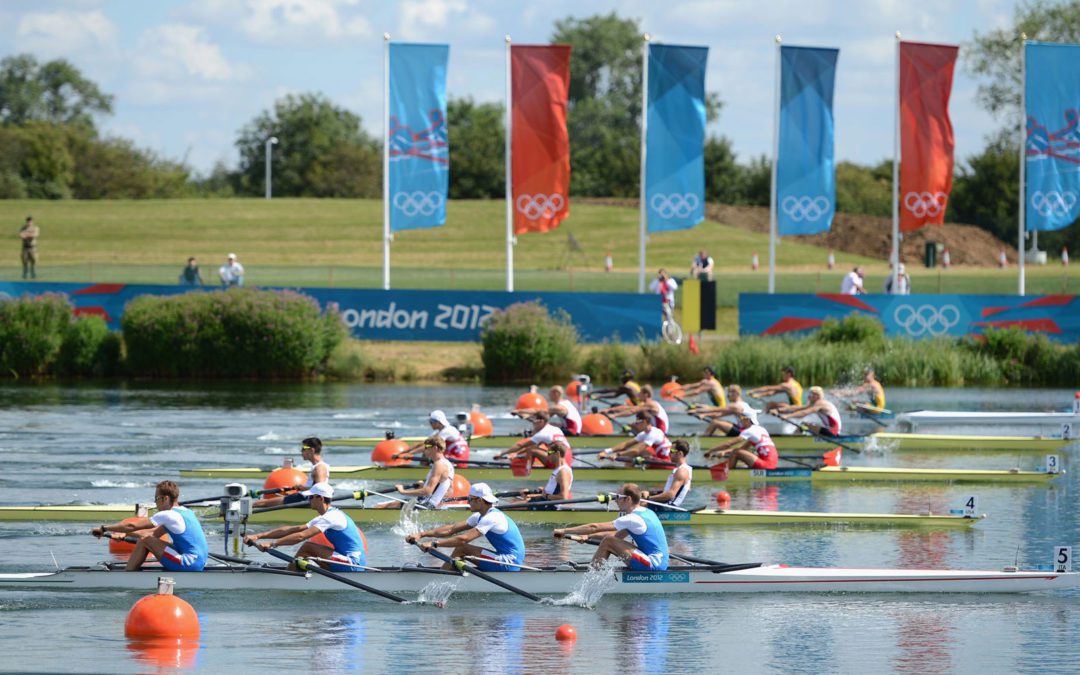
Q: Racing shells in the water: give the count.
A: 5